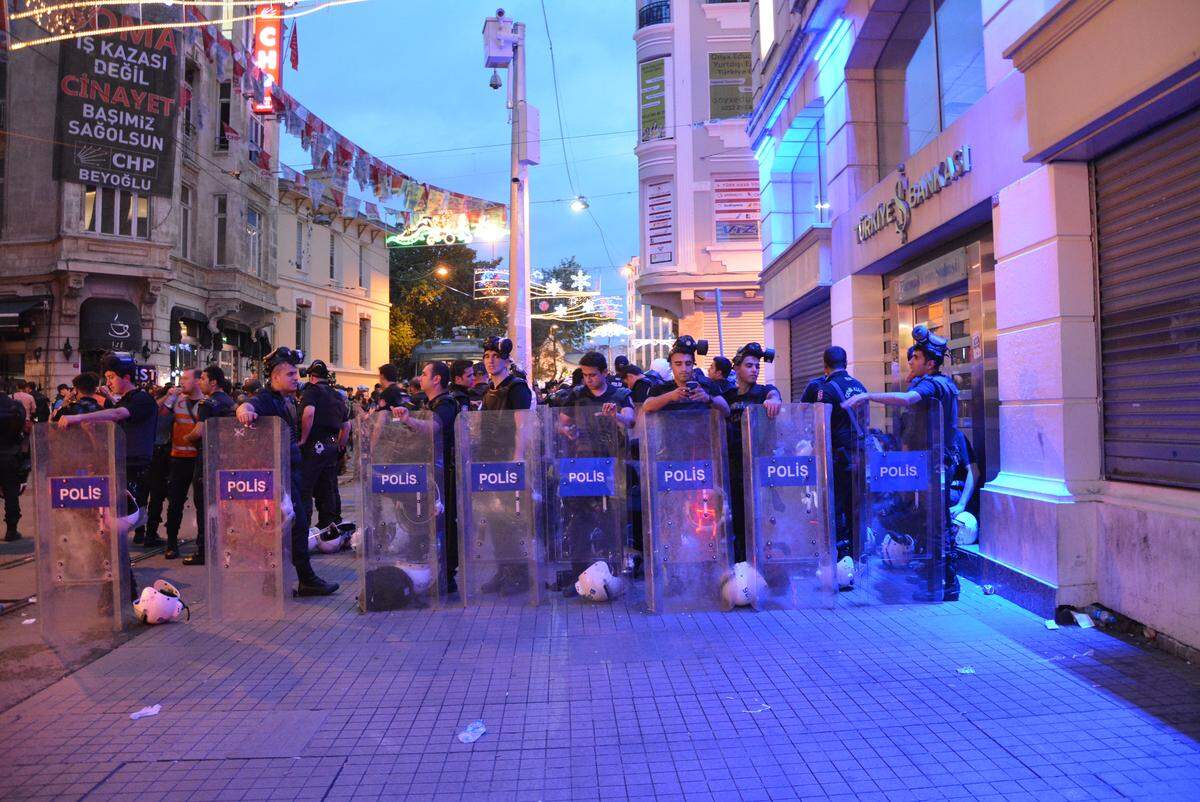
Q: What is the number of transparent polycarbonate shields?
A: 8